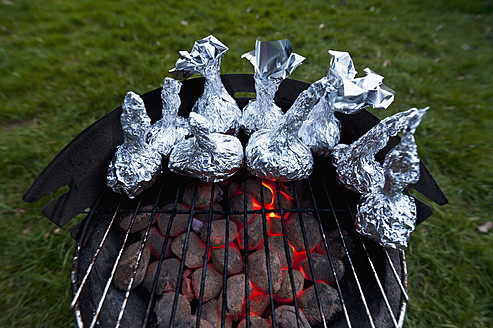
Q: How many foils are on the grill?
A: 9